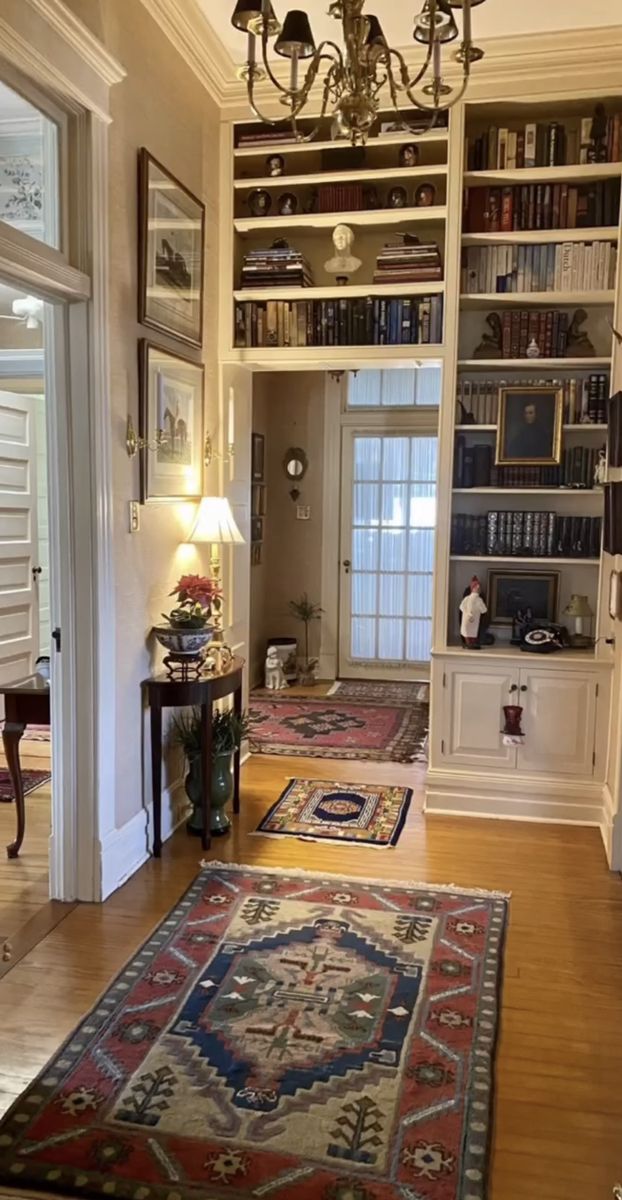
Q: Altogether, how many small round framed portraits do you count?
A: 6